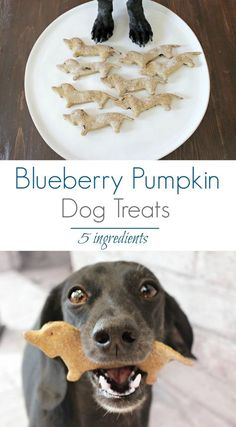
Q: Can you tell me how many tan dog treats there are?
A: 9